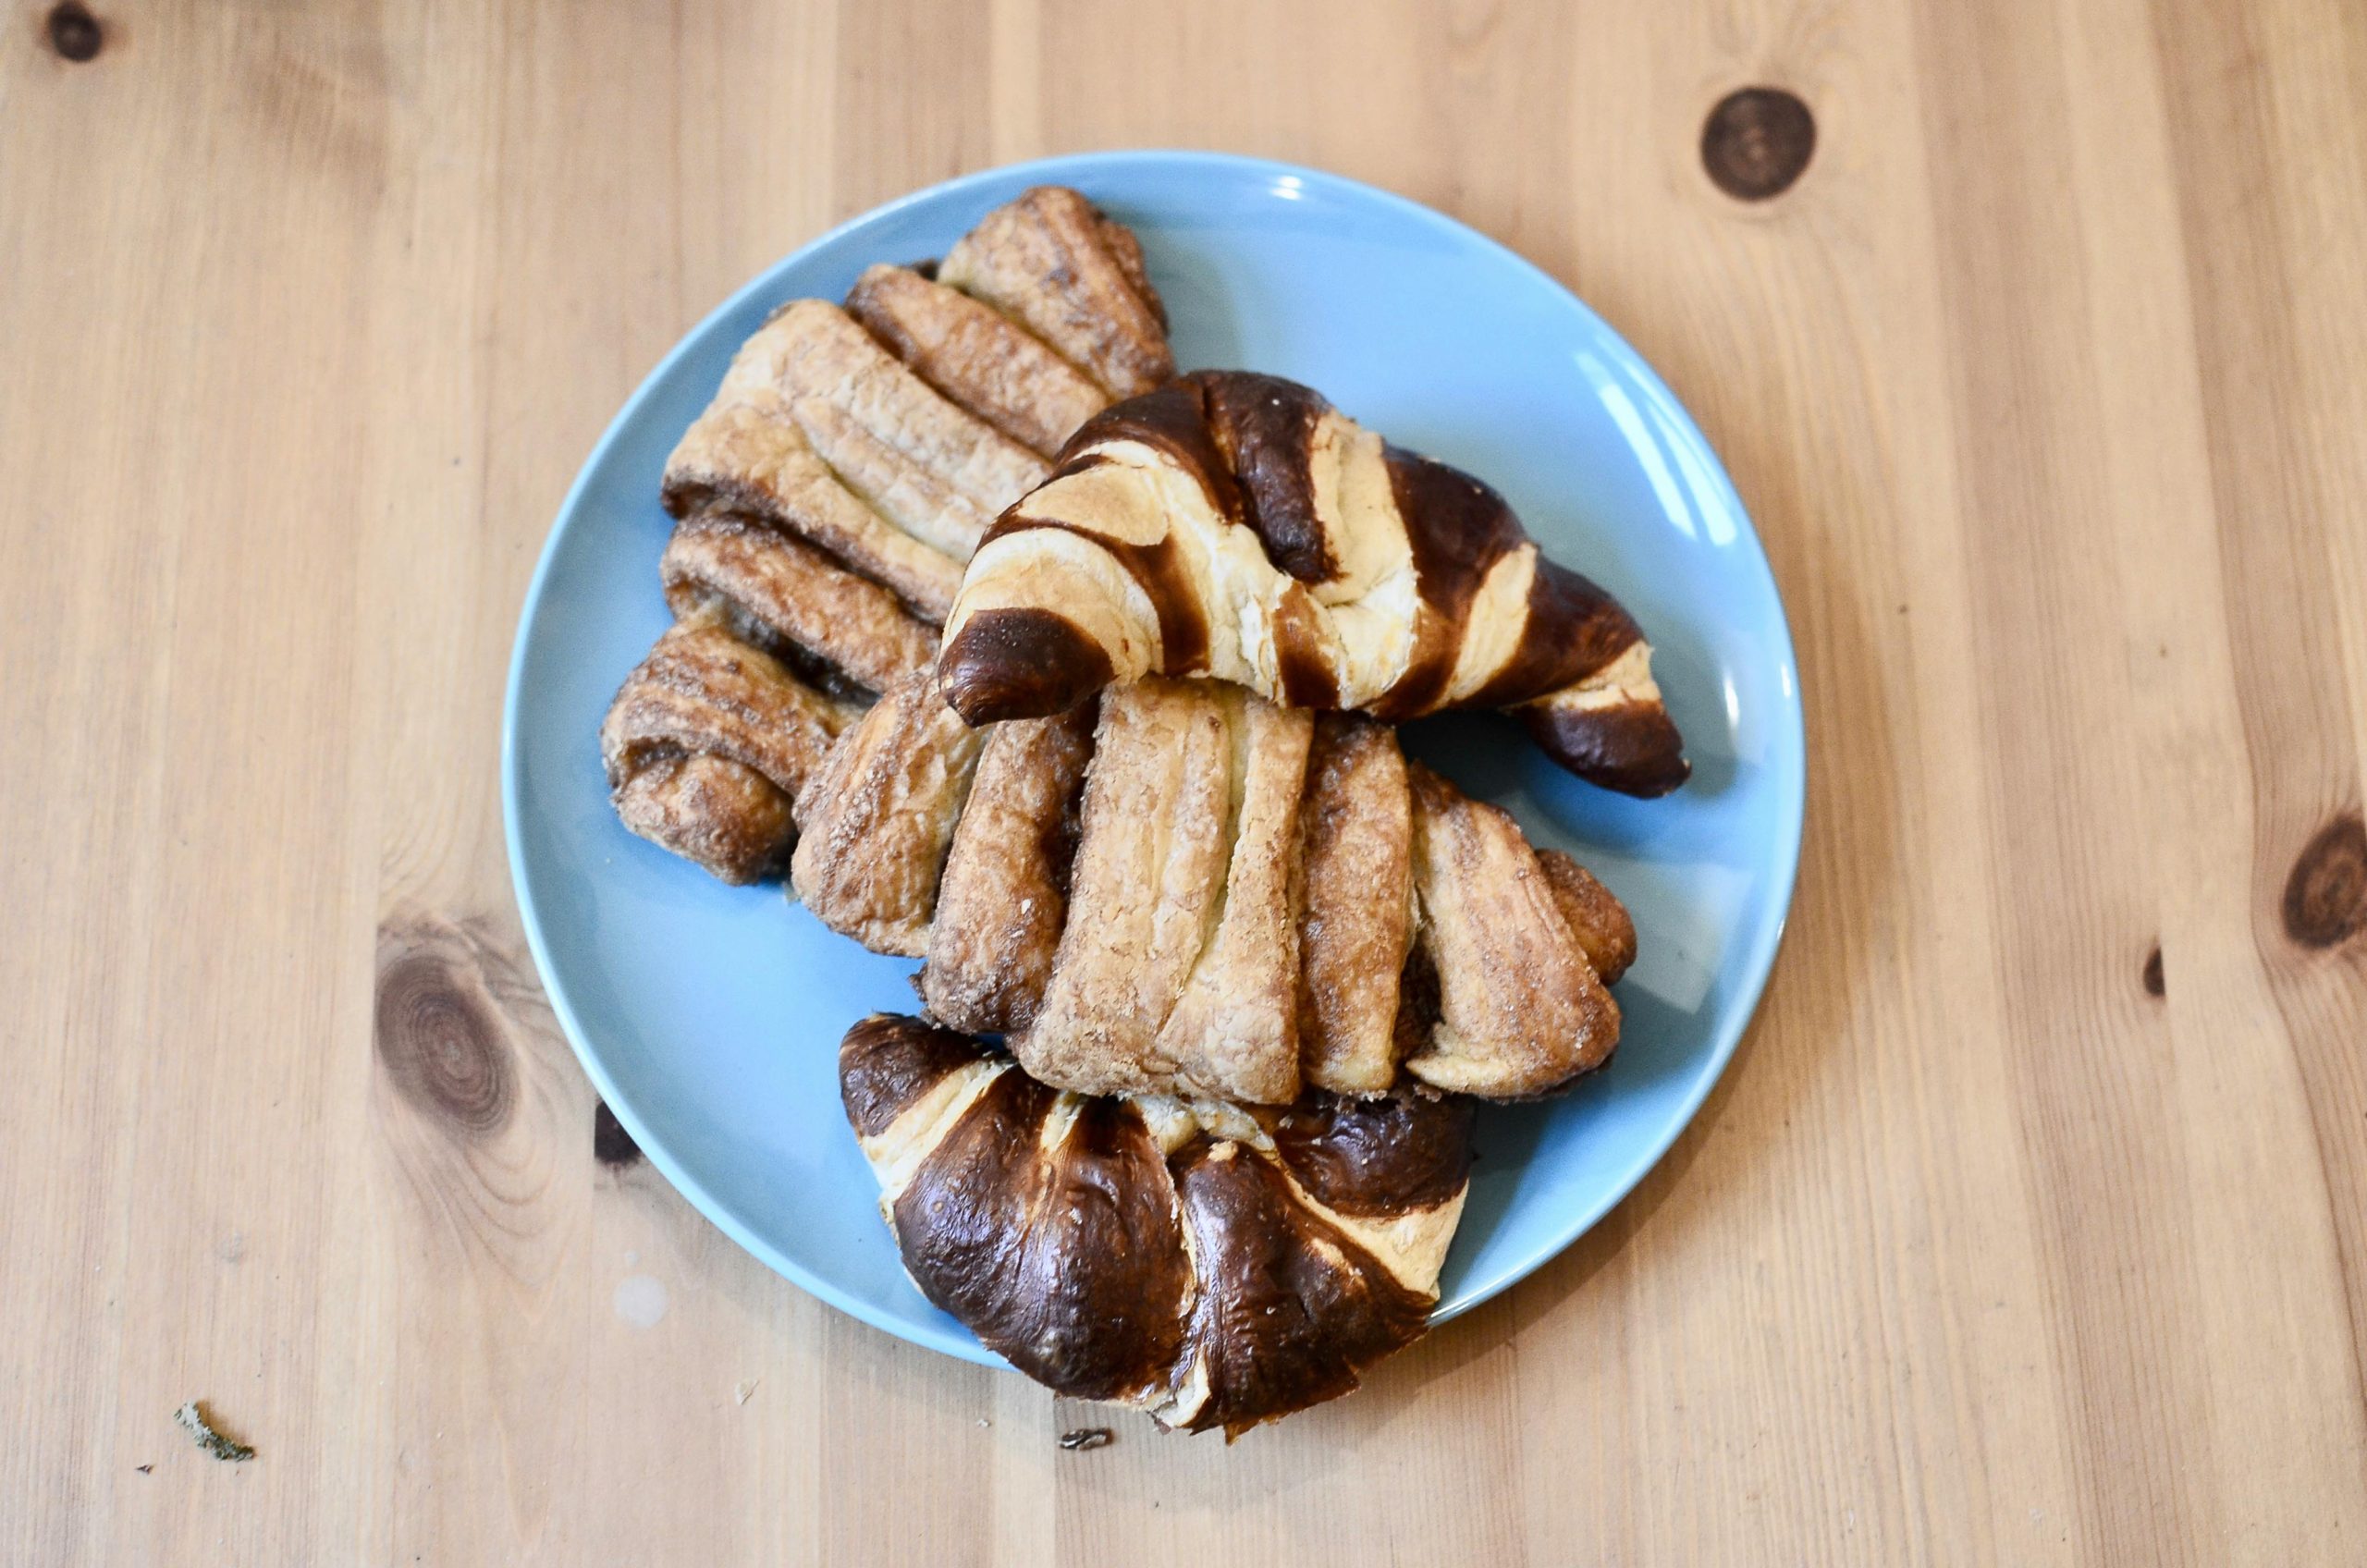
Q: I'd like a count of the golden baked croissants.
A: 2